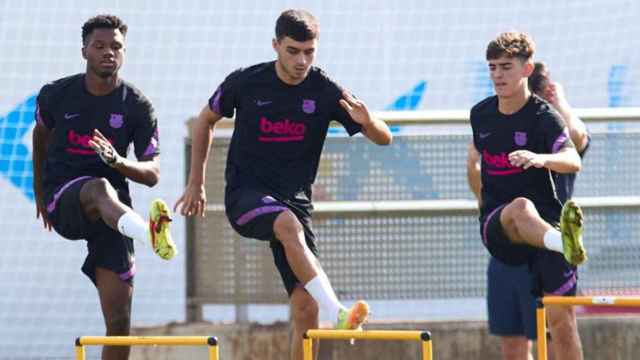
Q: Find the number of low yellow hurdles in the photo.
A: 3